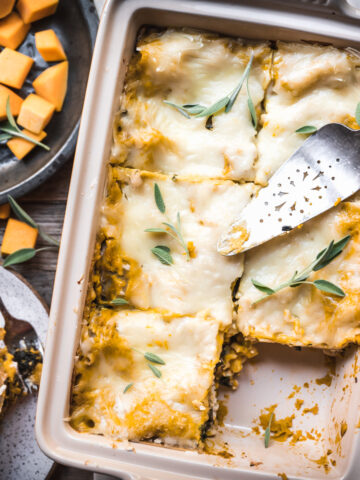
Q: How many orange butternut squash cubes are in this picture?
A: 11